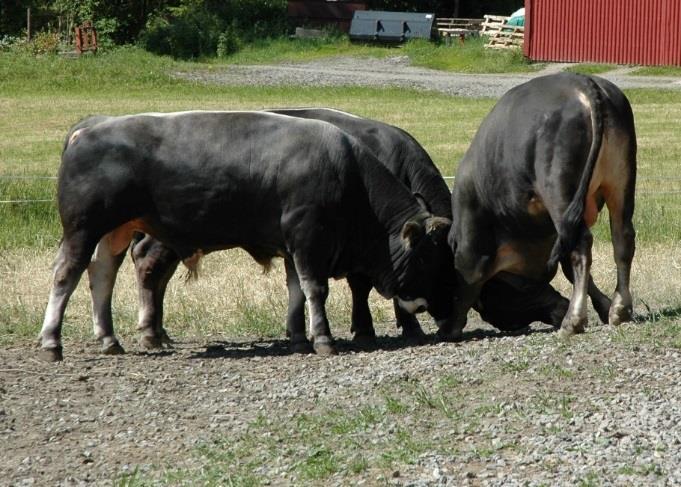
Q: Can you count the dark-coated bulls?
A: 3